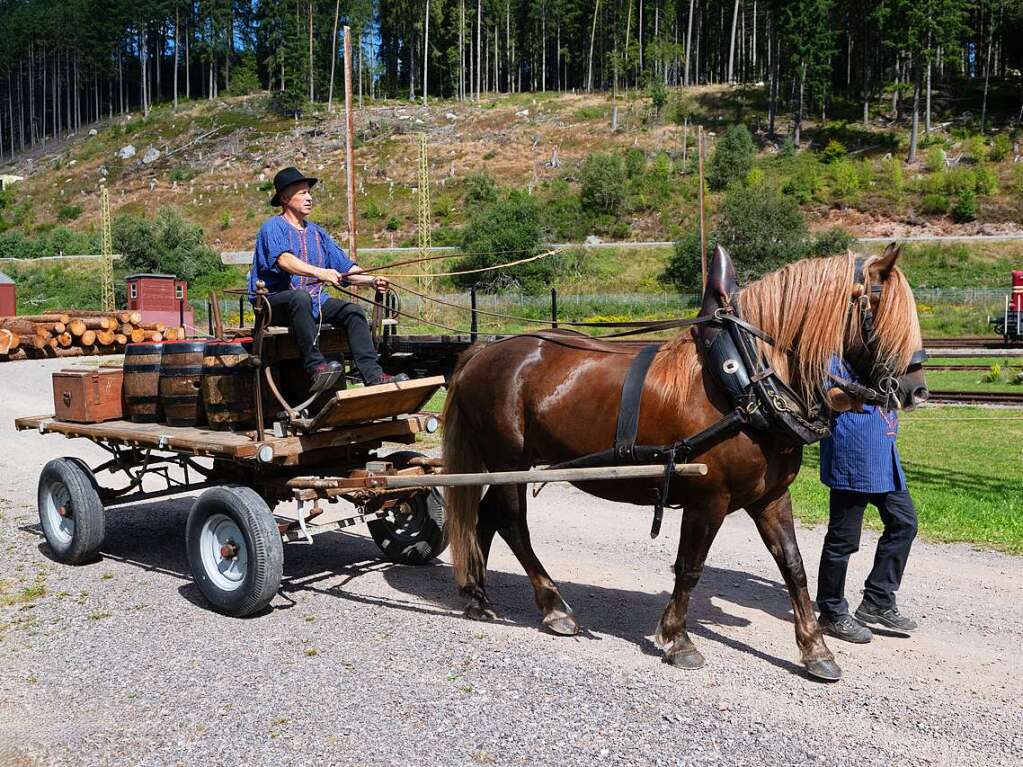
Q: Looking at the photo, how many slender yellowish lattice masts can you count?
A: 2